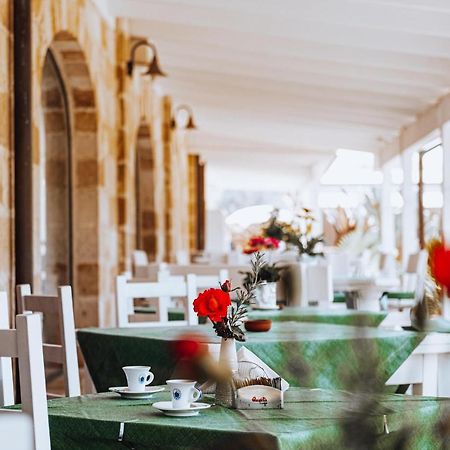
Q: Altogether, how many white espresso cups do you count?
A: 2